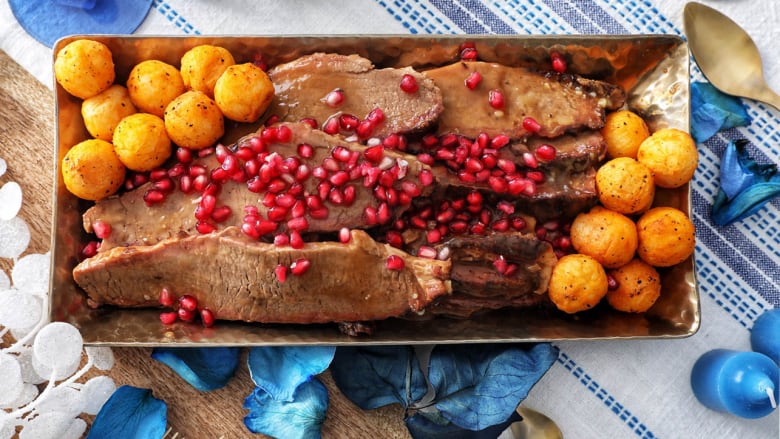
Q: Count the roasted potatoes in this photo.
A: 15